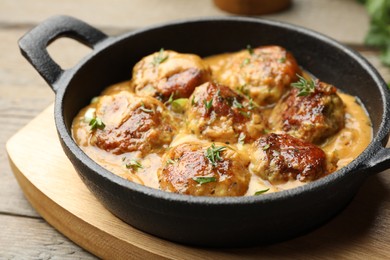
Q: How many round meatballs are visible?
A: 7